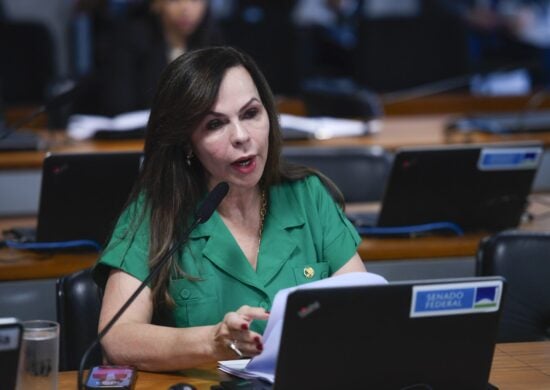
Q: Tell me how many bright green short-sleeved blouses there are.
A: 1